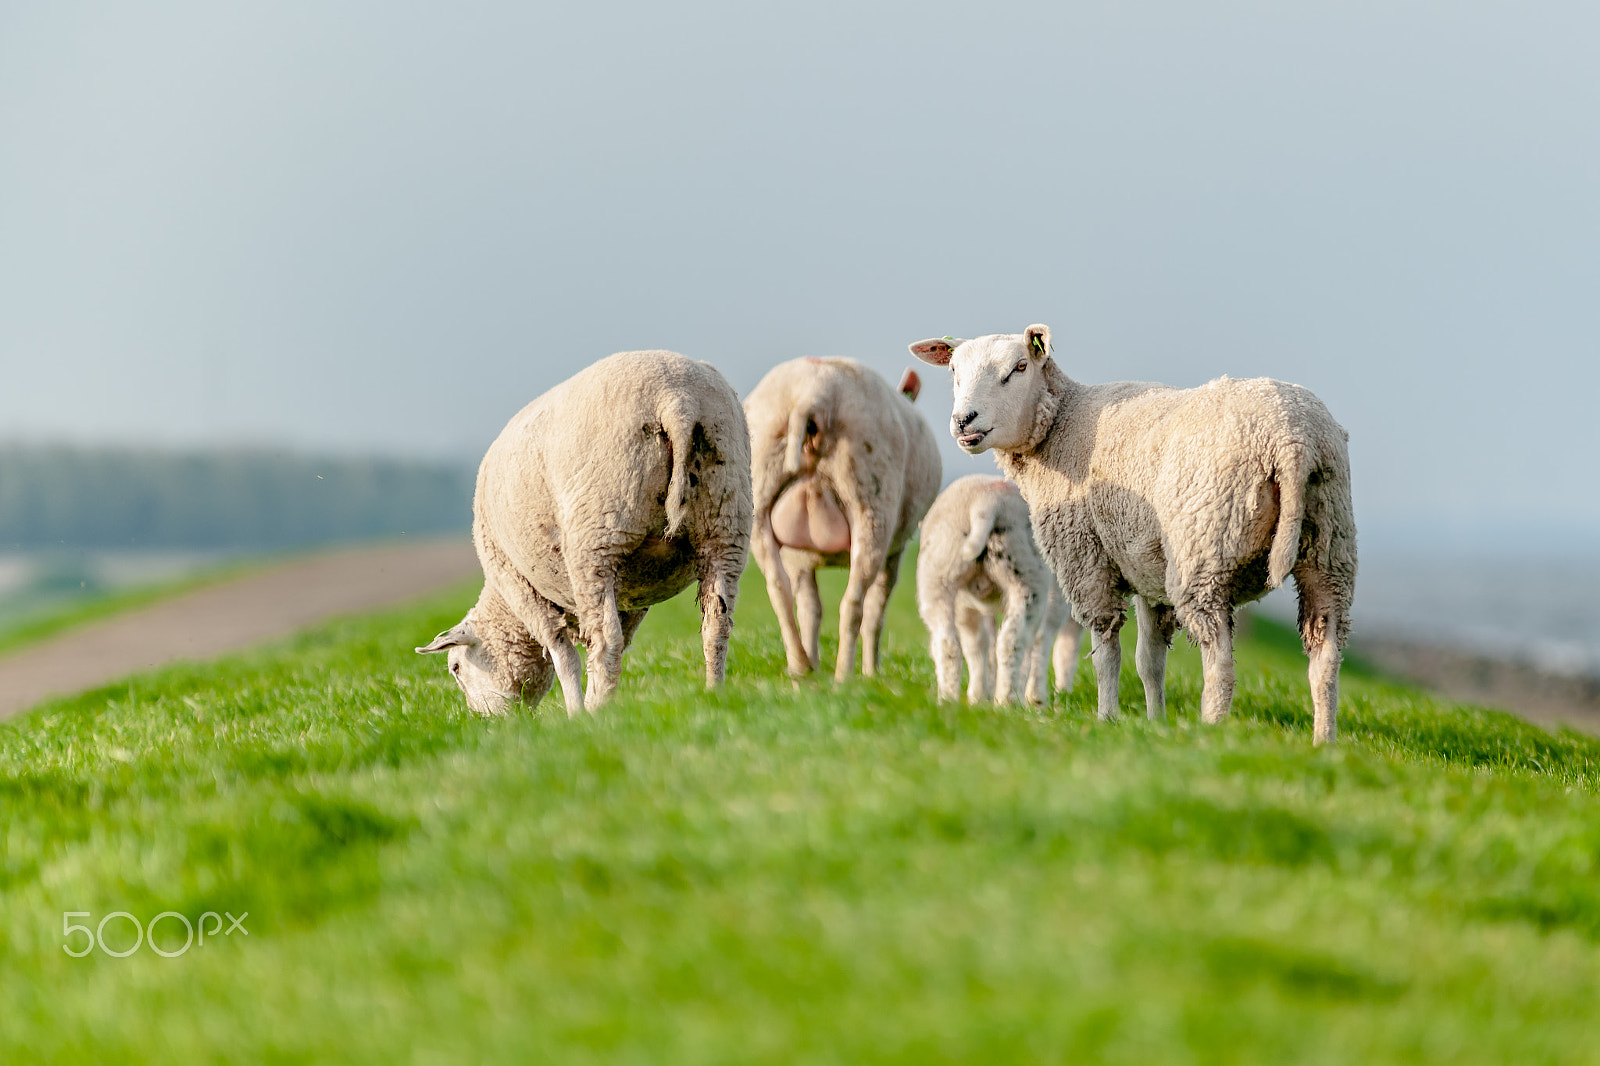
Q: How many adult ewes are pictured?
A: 3